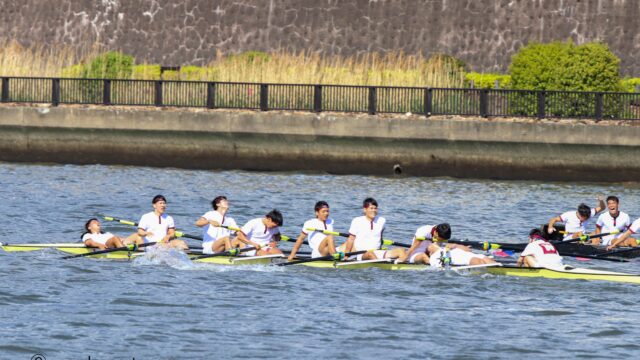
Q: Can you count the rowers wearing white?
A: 12